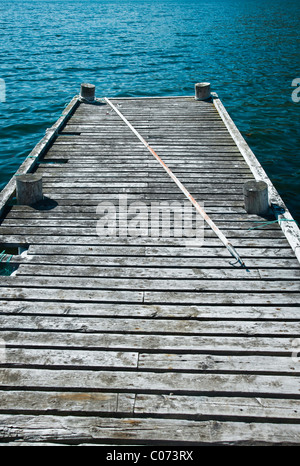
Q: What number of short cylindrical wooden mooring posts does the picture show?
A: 4